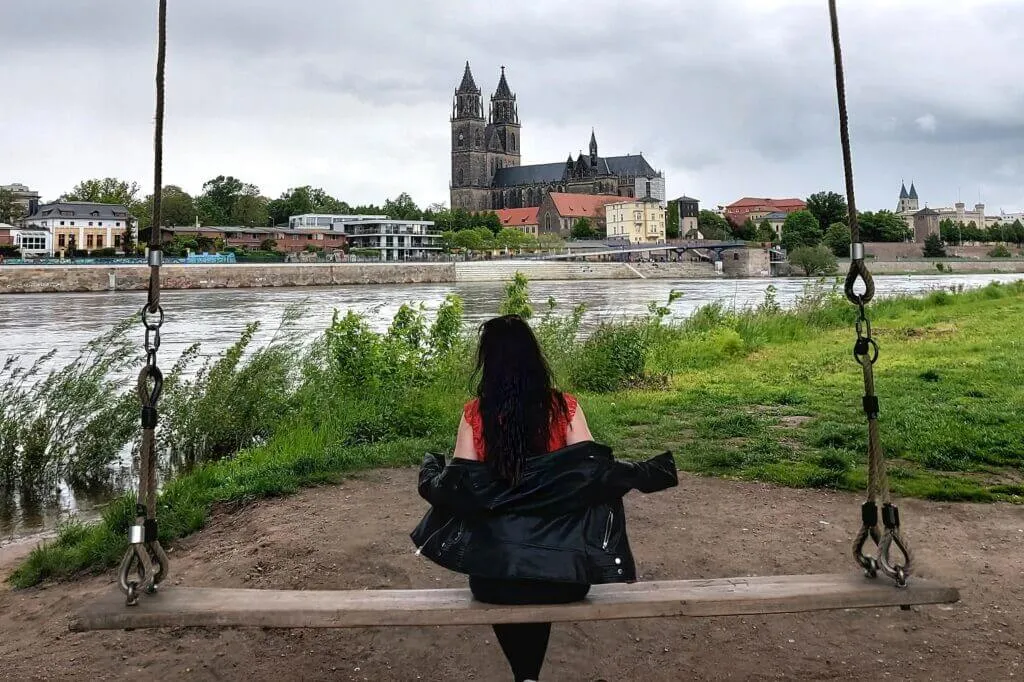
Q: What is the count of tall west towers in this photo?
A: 2